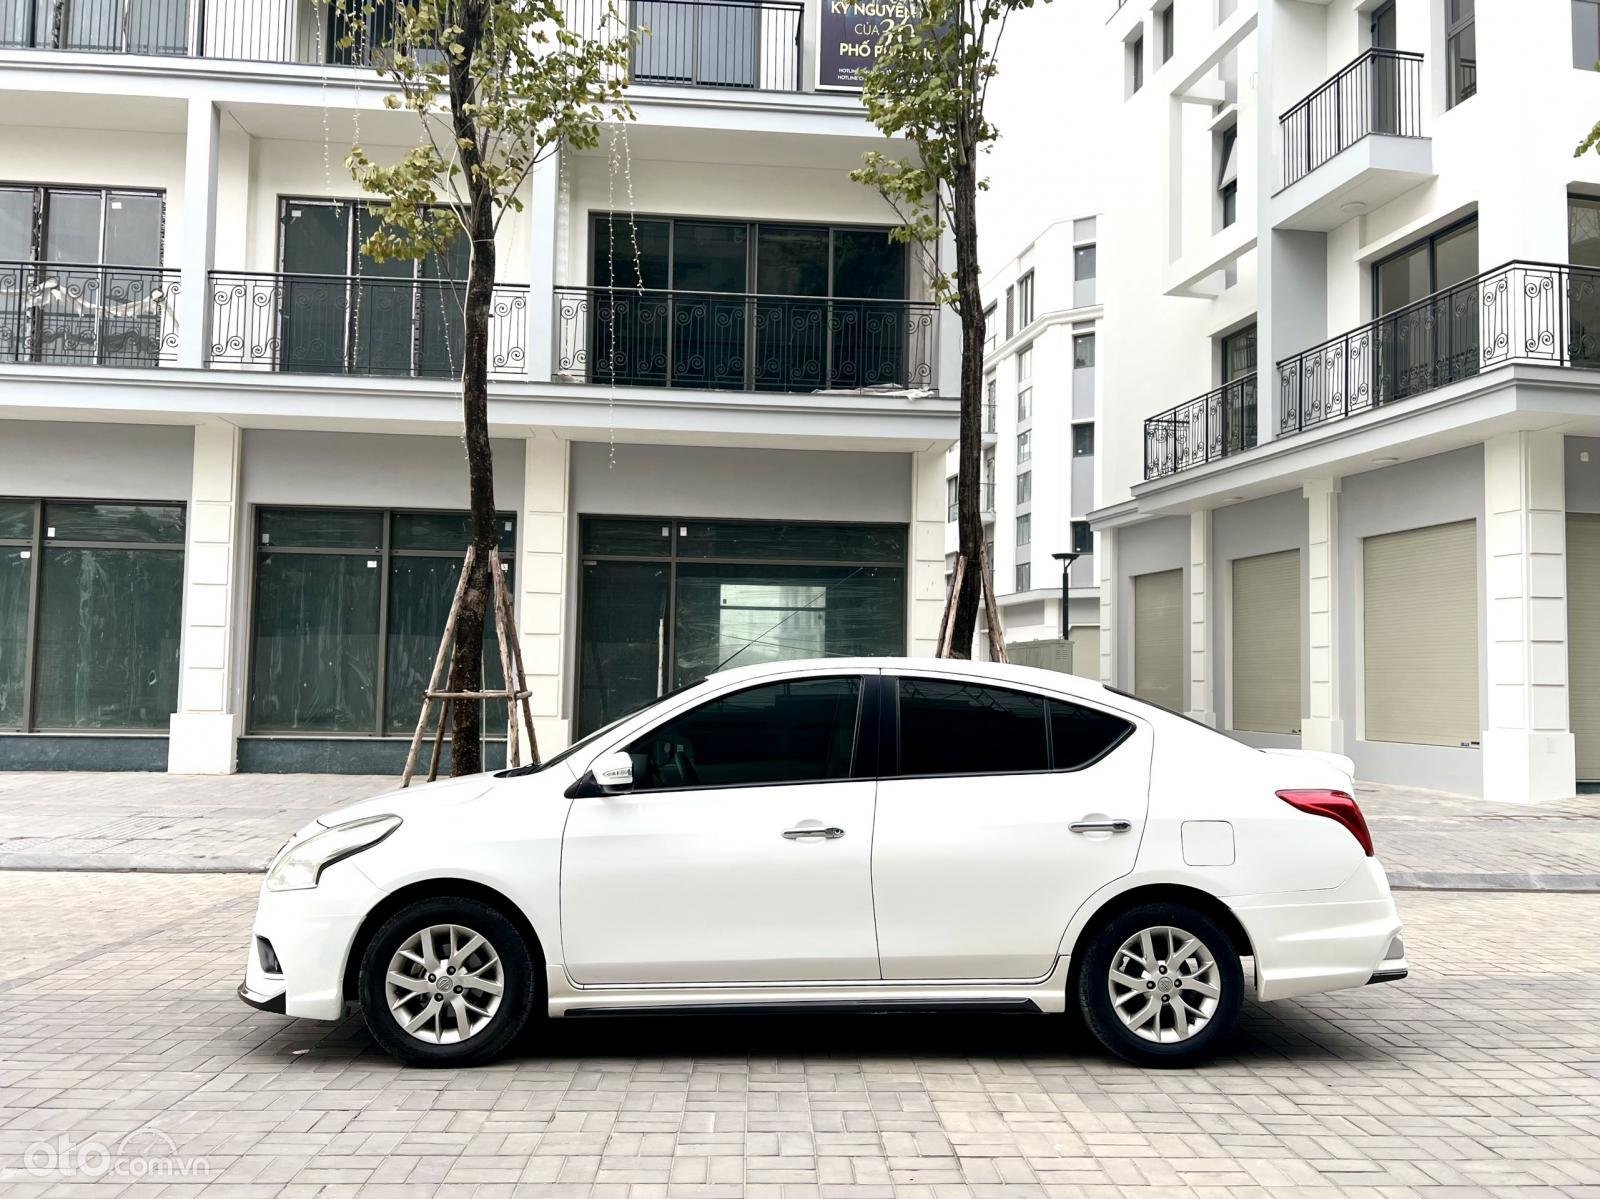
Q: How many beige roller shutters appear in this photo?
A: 4